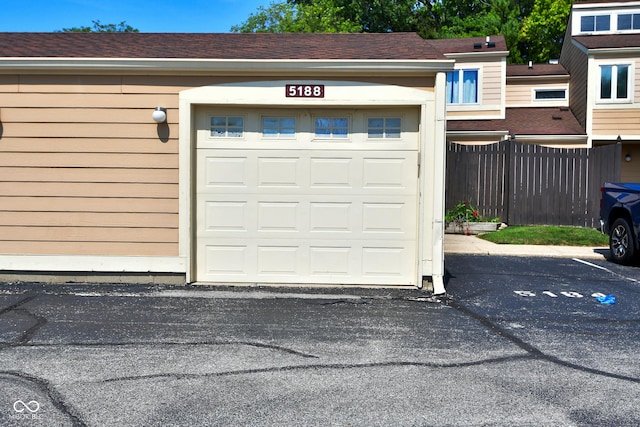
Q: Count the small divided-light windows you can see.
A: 4